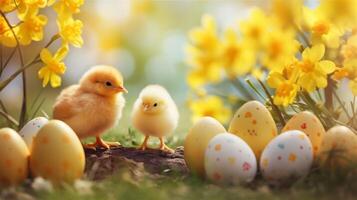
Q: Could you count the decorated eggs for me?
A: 9